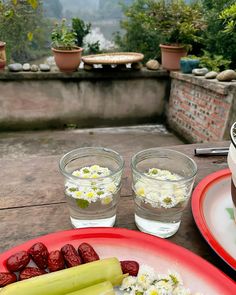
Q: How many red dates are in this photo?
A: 8